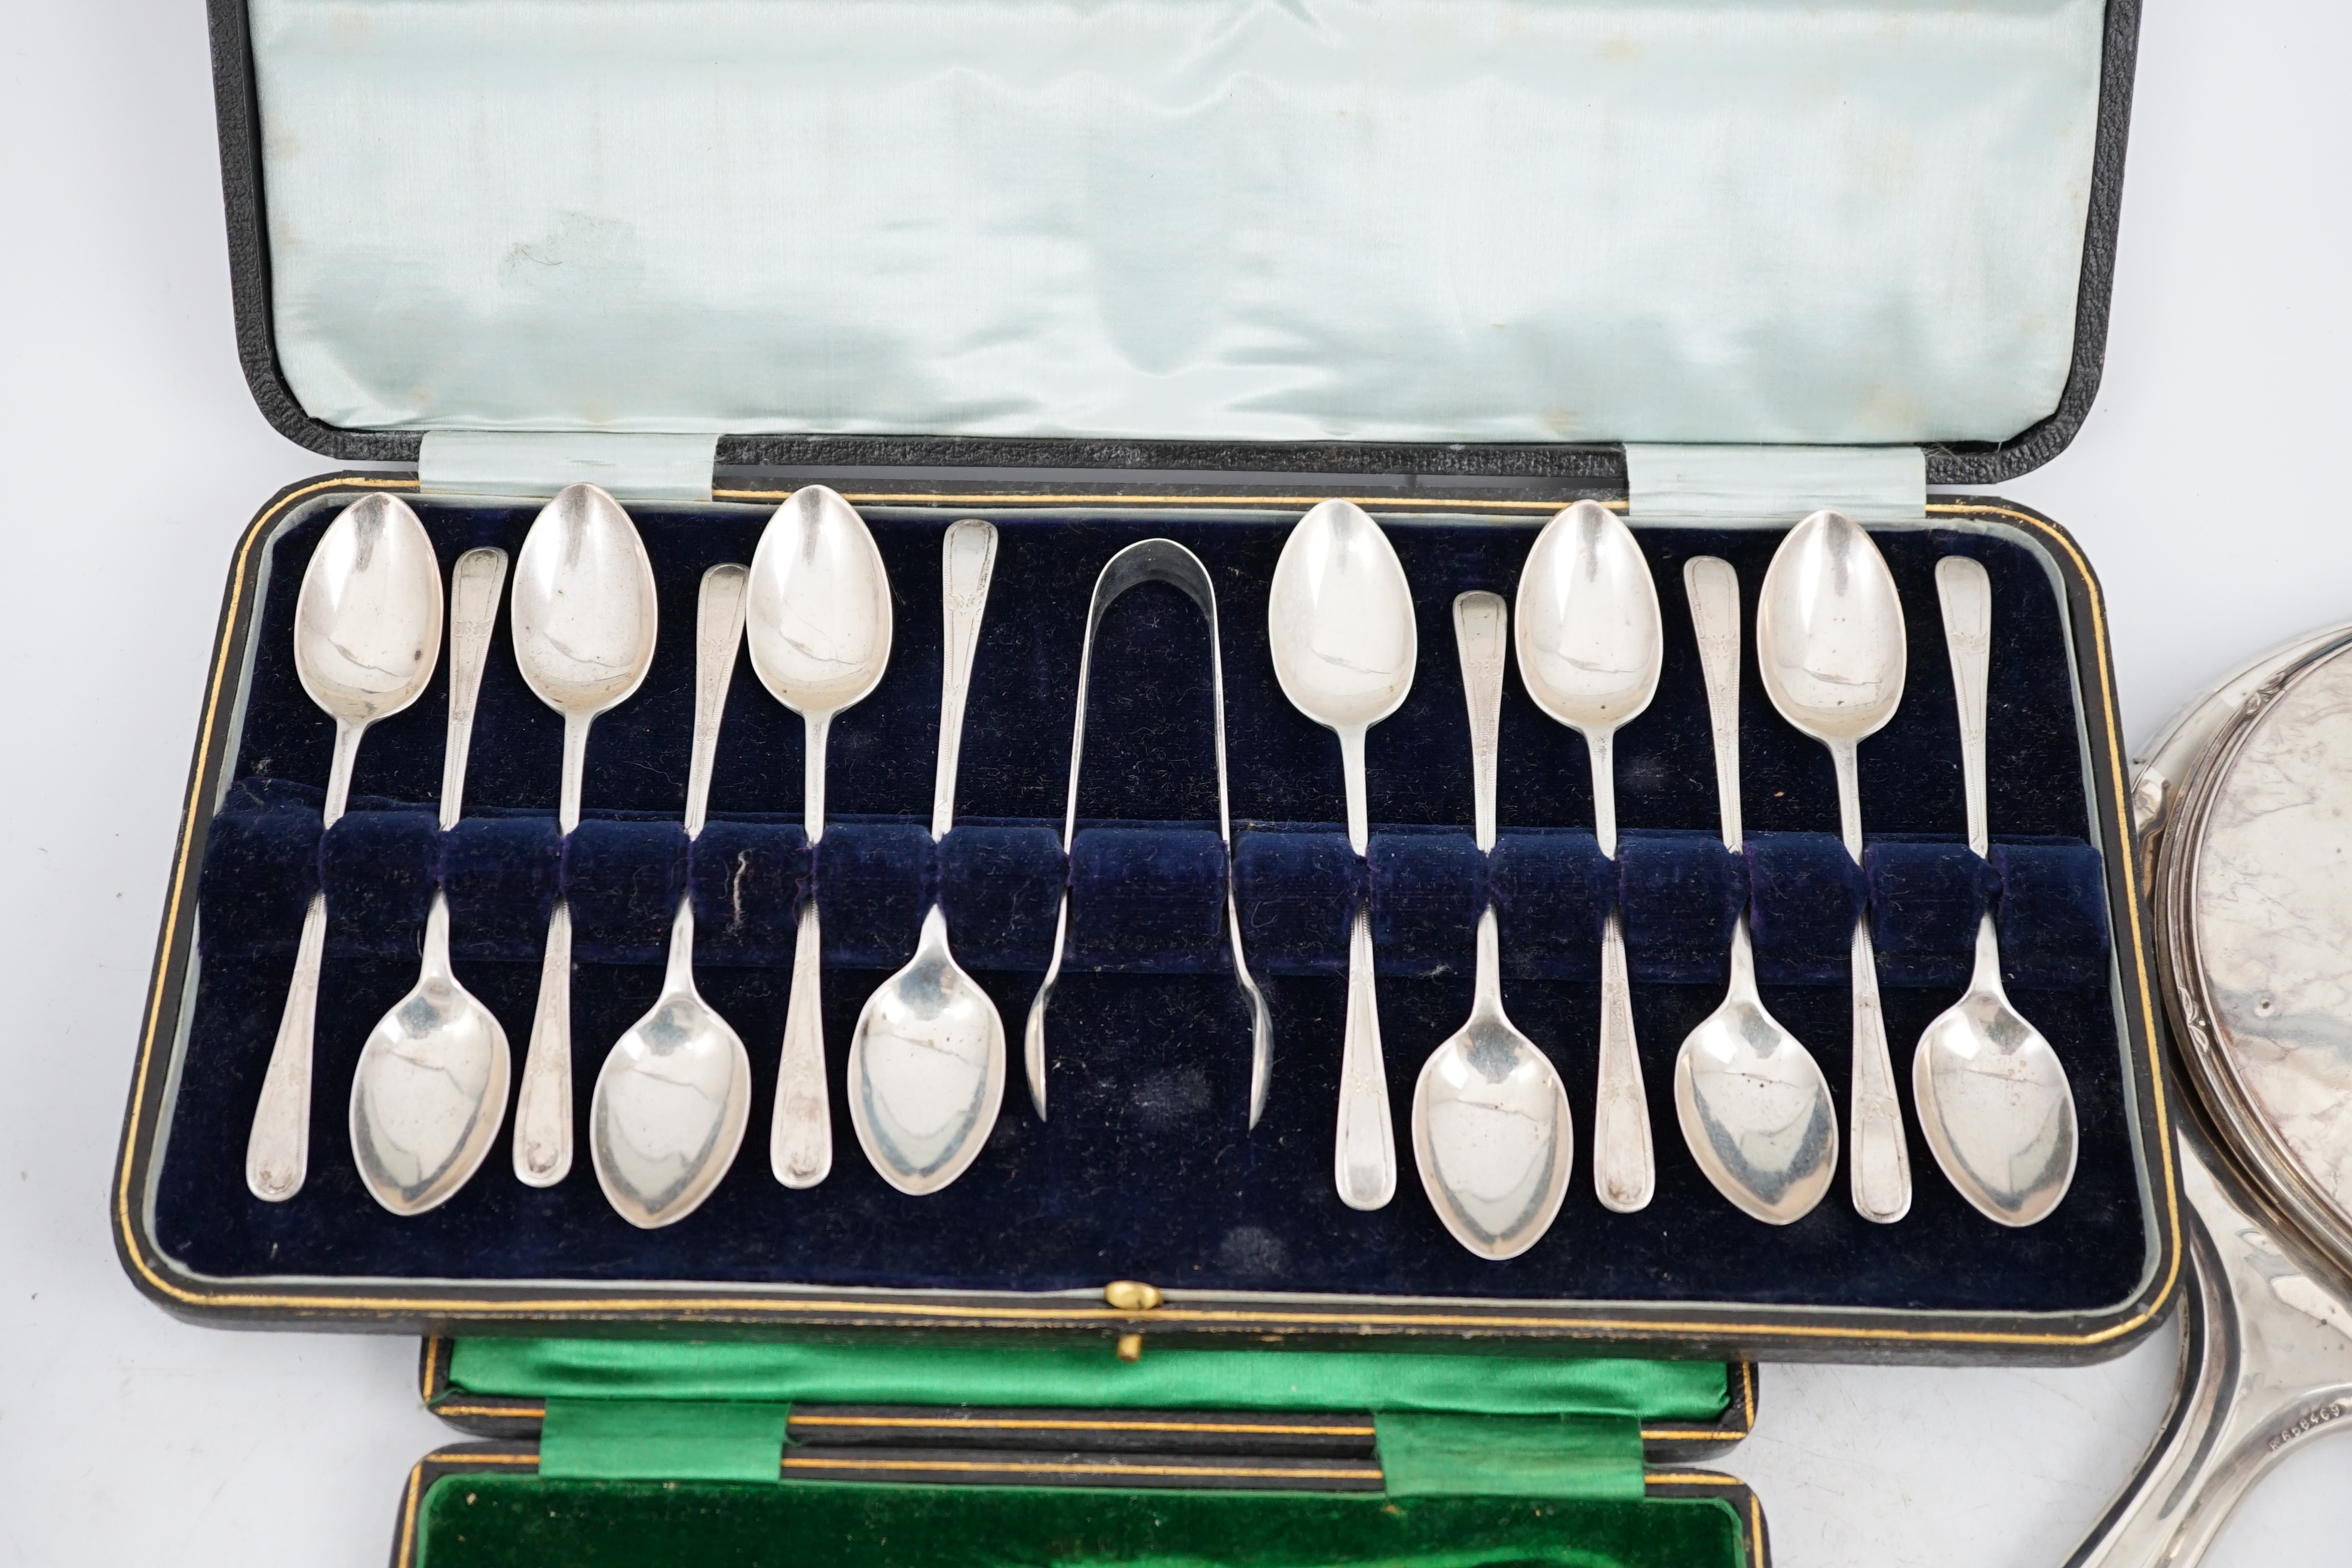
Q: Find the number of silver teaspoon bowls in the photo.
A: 12